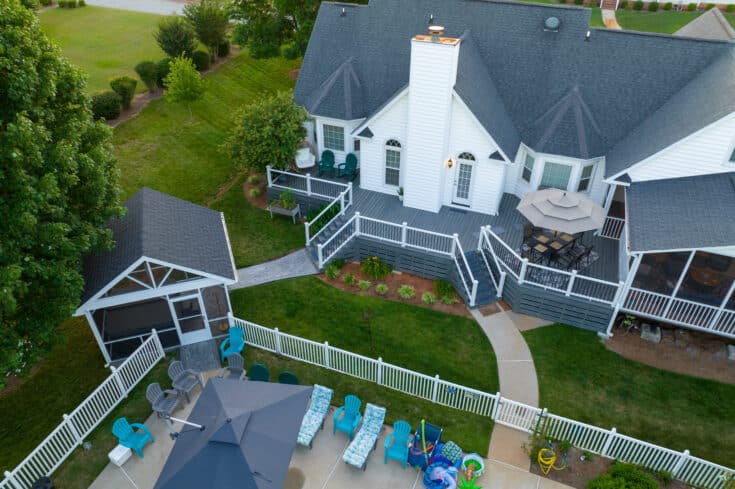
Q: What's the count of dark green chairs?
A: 4